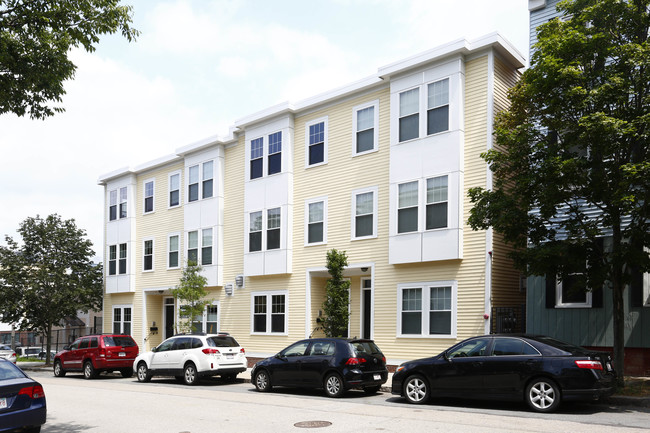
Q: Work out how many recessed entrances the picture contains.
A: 2